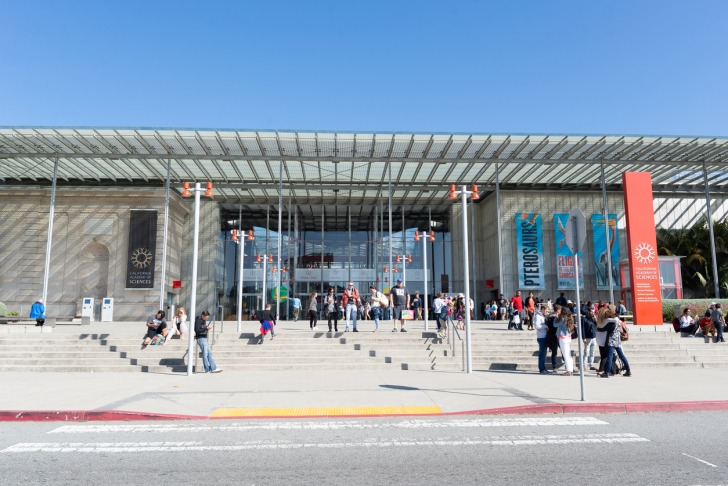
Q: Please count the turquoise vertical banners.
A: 3